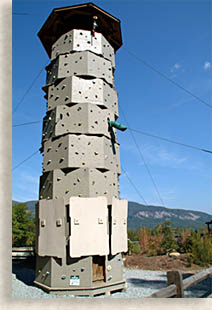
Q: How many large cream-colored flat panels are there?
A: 3